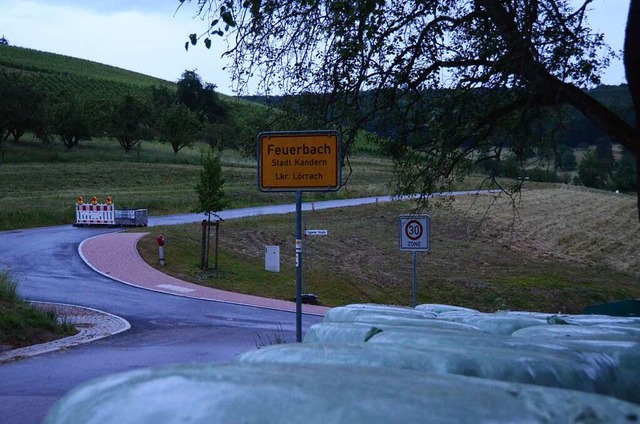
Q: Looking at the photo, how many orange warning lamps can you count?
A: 3